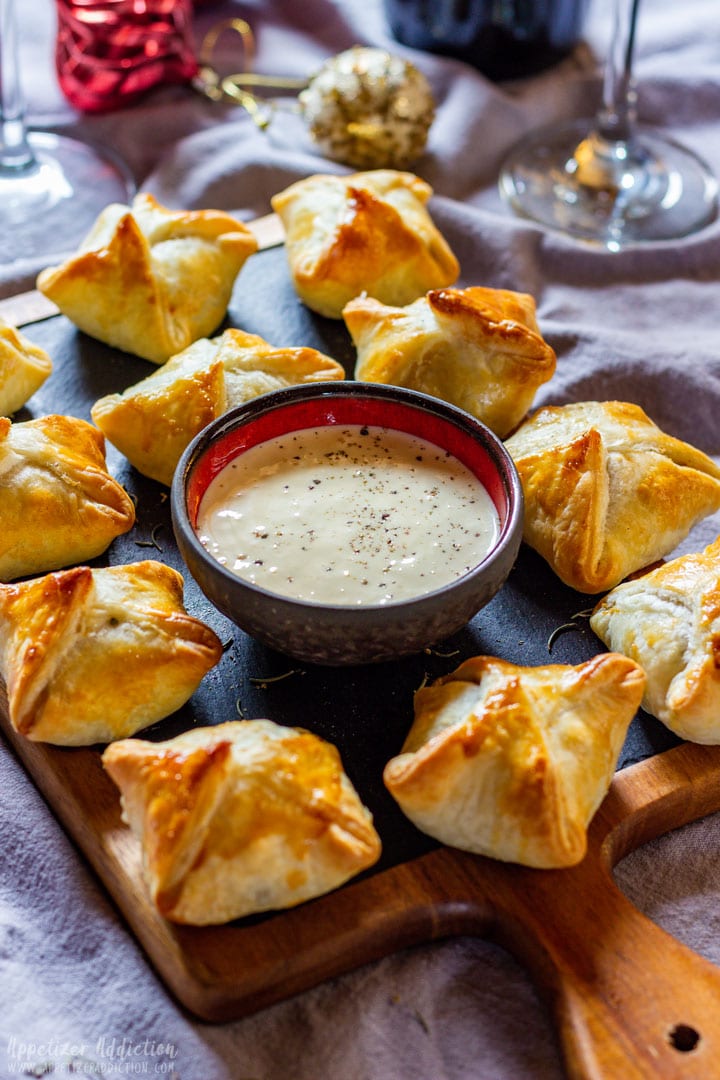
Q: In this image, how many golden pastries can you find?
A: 11